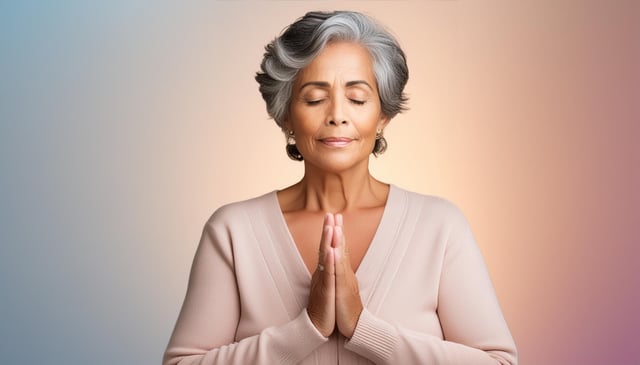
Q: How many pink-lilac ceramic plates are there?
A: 0